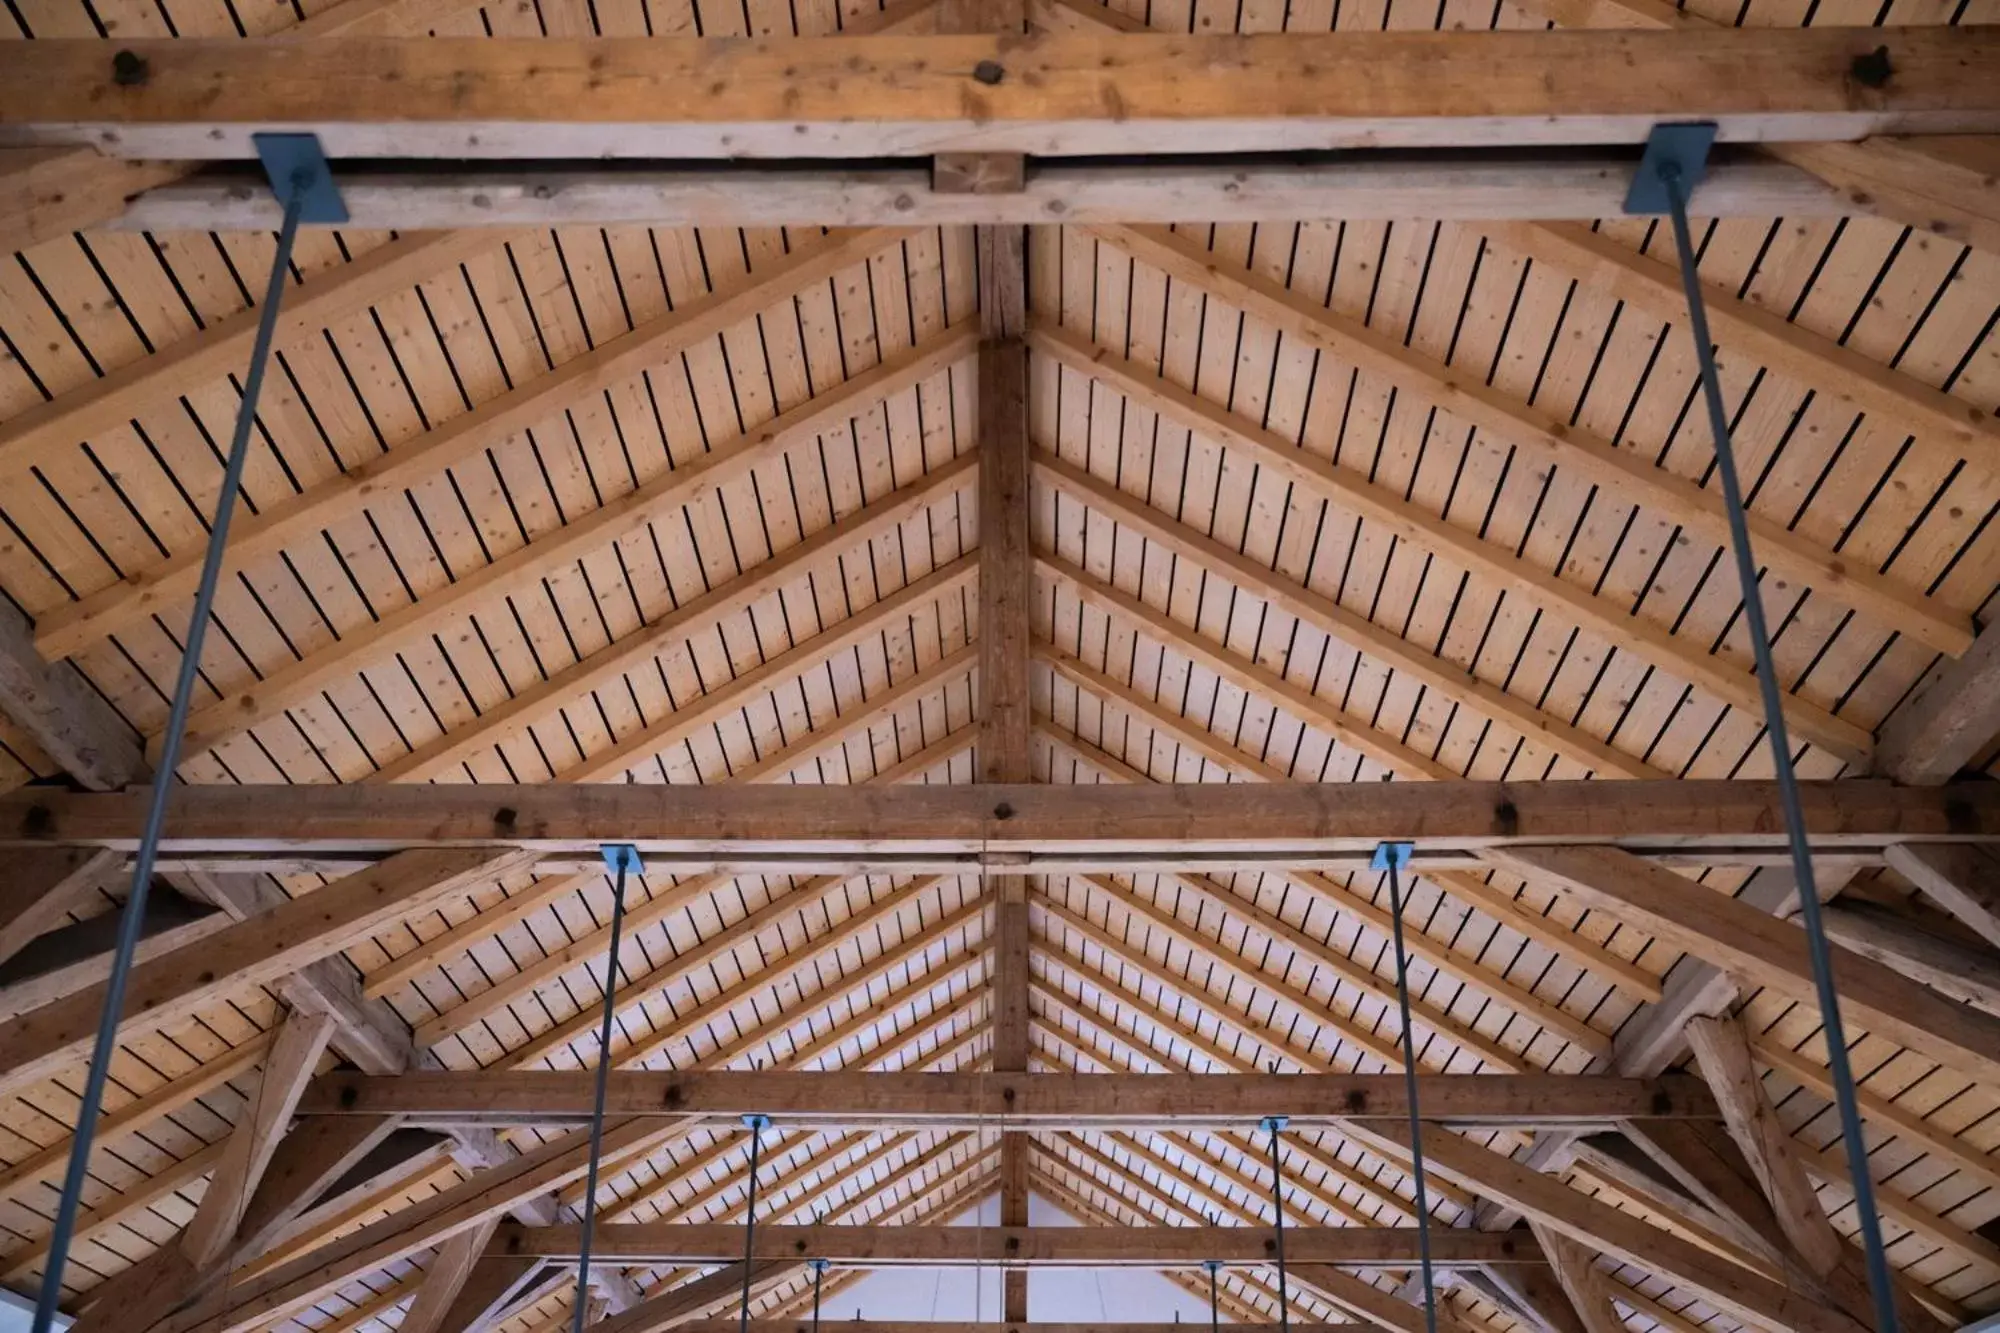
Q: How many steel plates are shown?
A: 8